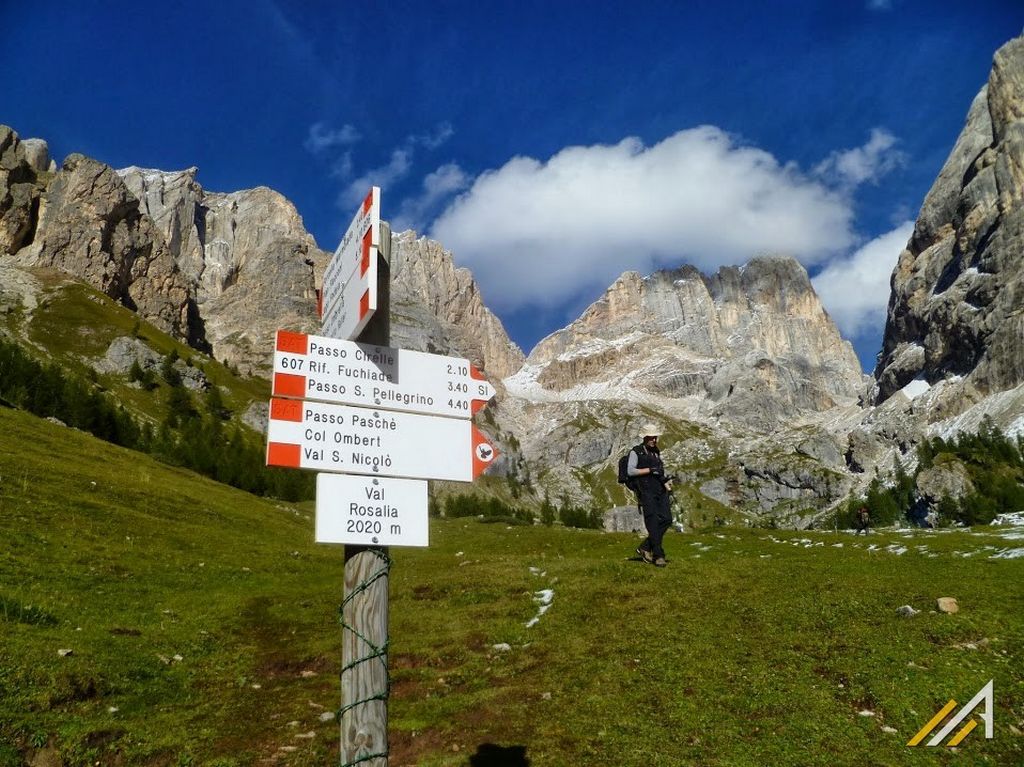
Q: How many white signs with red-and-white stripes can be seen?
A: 4